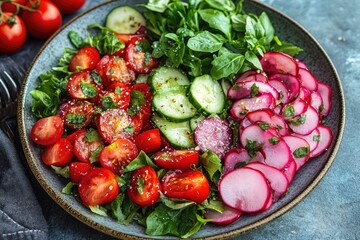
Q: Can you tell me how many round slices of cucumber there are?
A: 5